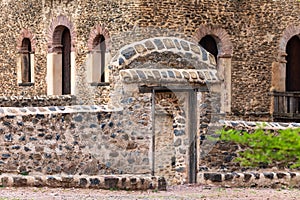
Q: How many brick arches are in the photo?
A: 5